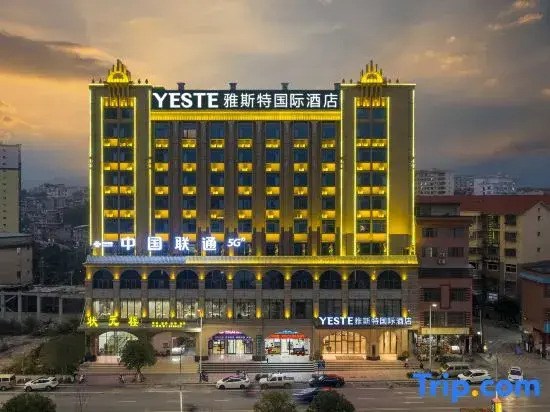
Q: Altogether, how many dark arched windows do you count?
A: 11